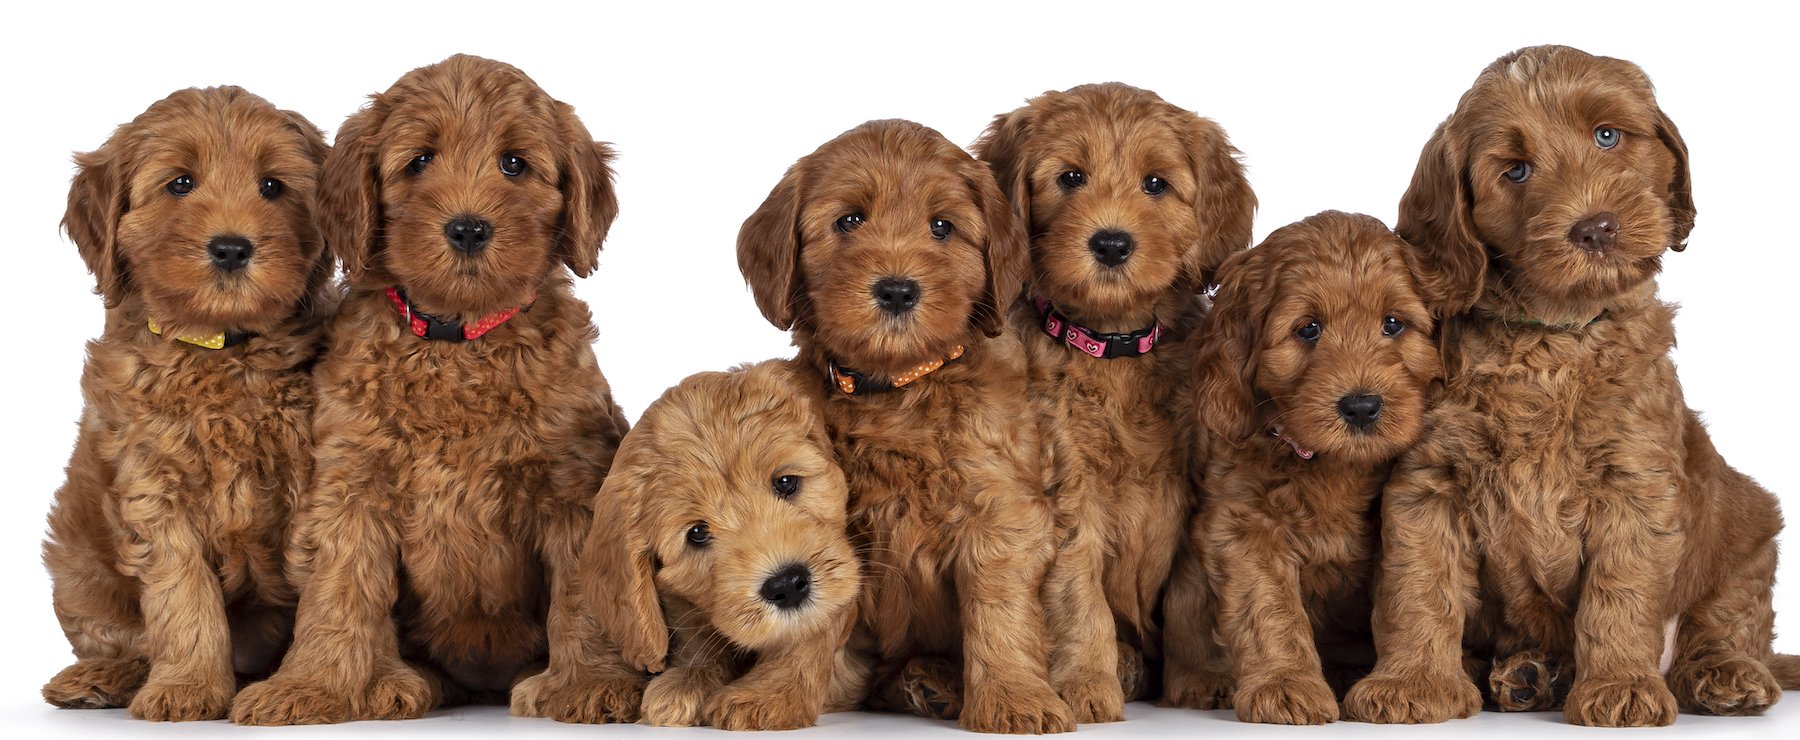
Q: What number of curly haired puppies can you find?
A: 7